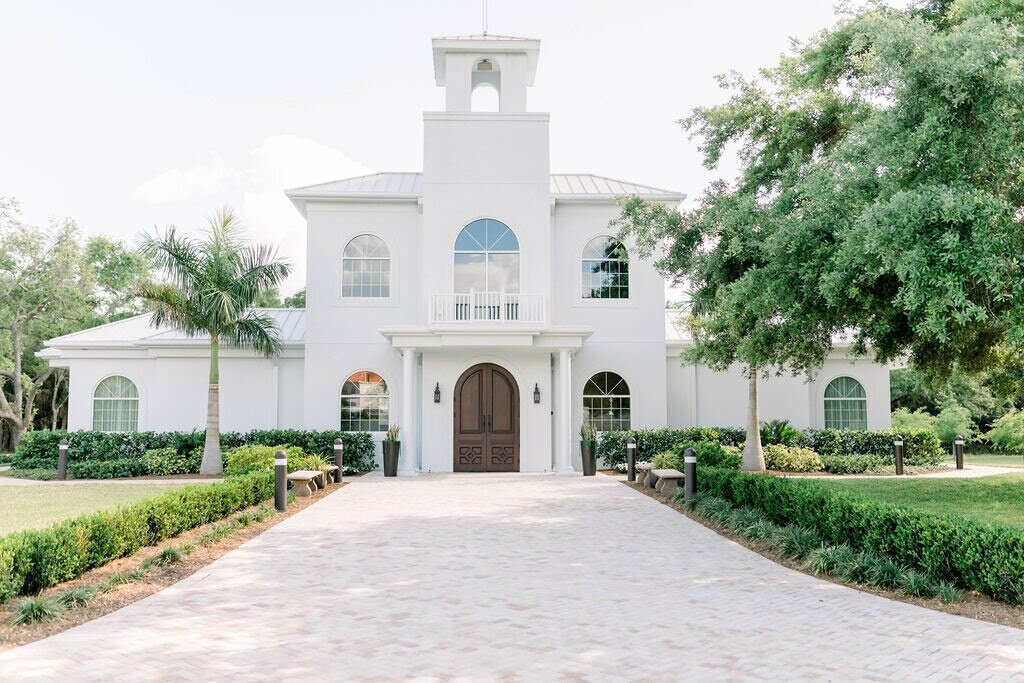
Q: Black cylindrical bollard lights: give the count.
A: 7